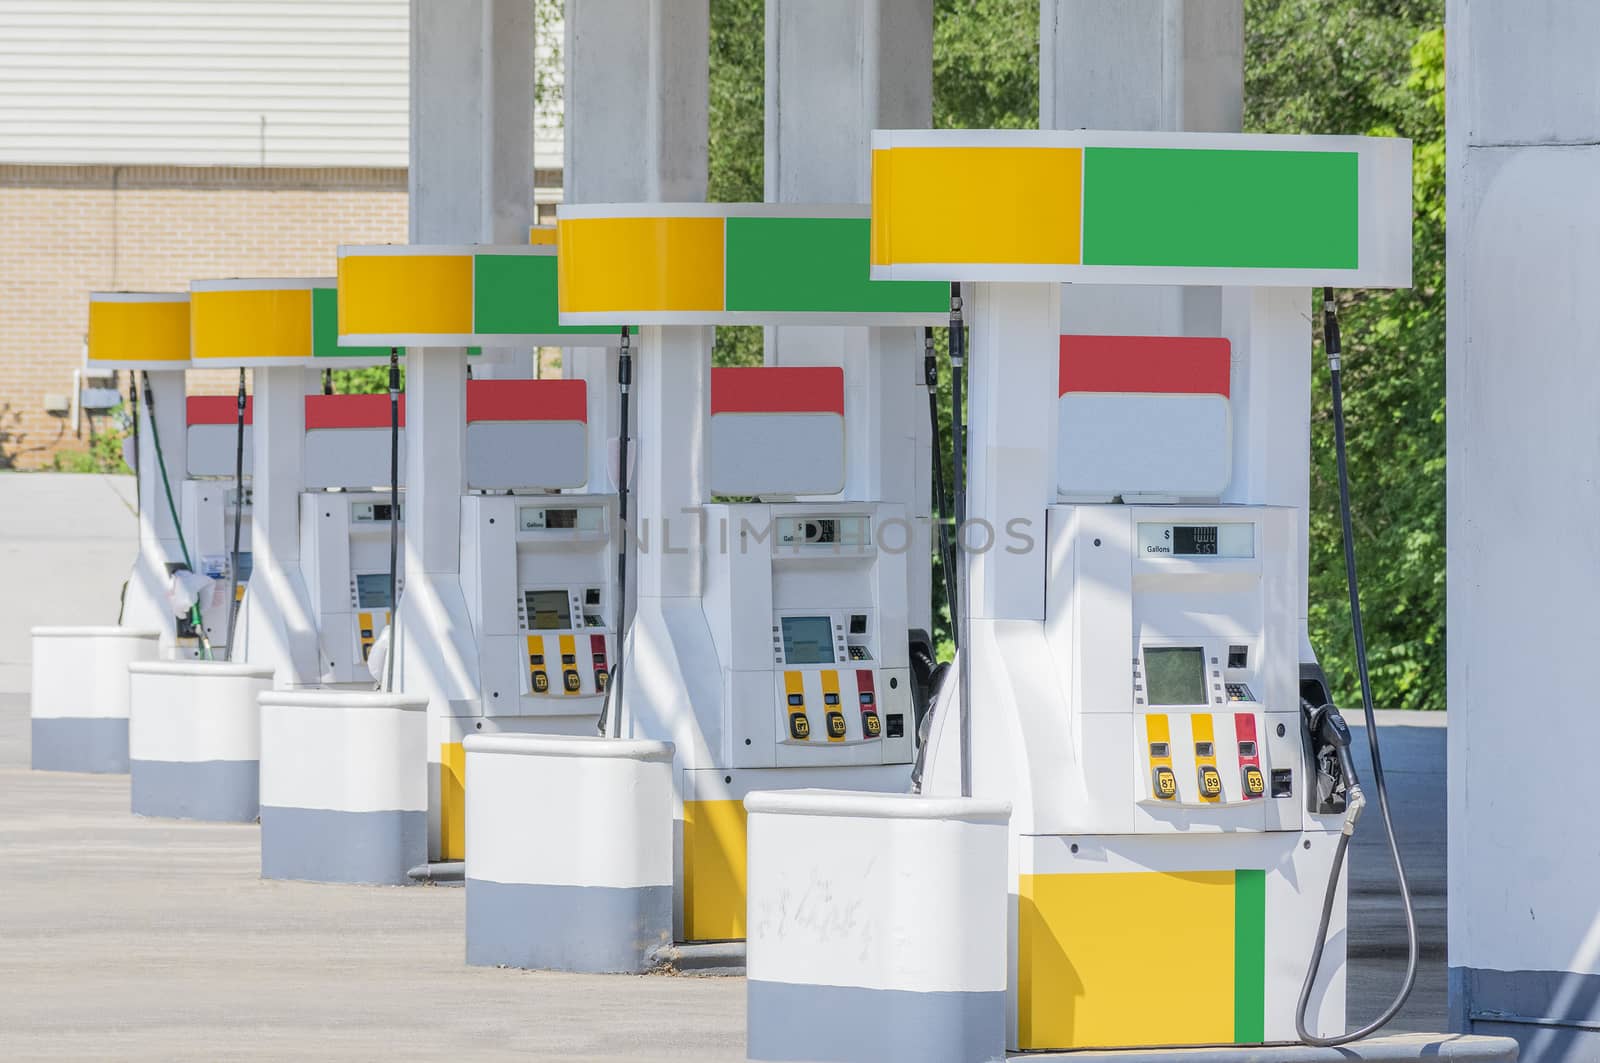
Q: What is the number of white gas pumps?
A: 5